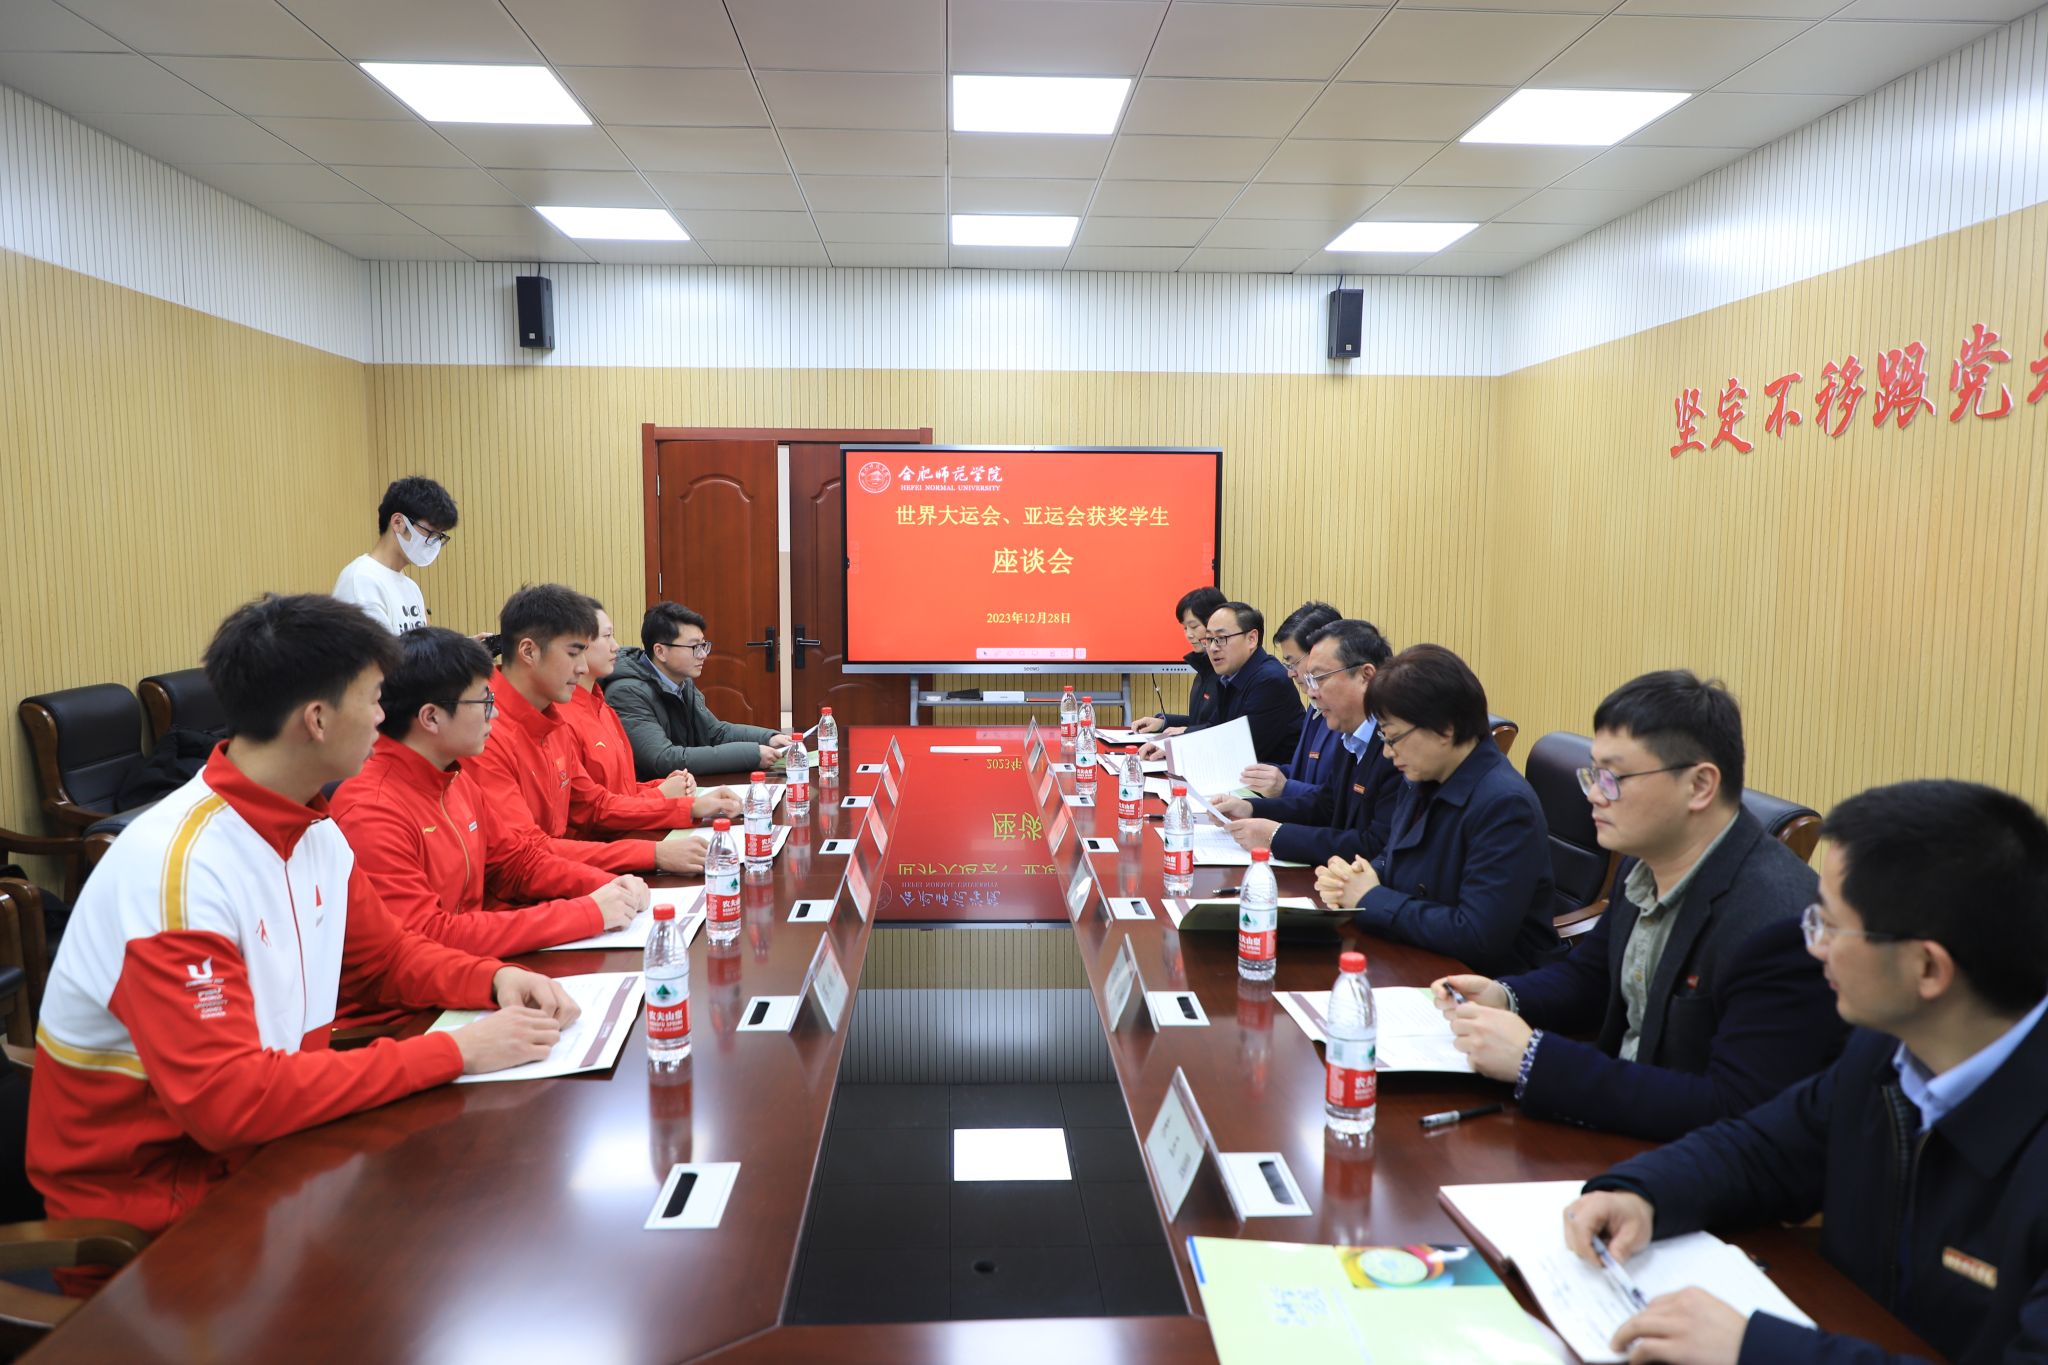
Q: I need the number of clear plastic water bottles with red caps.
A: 12